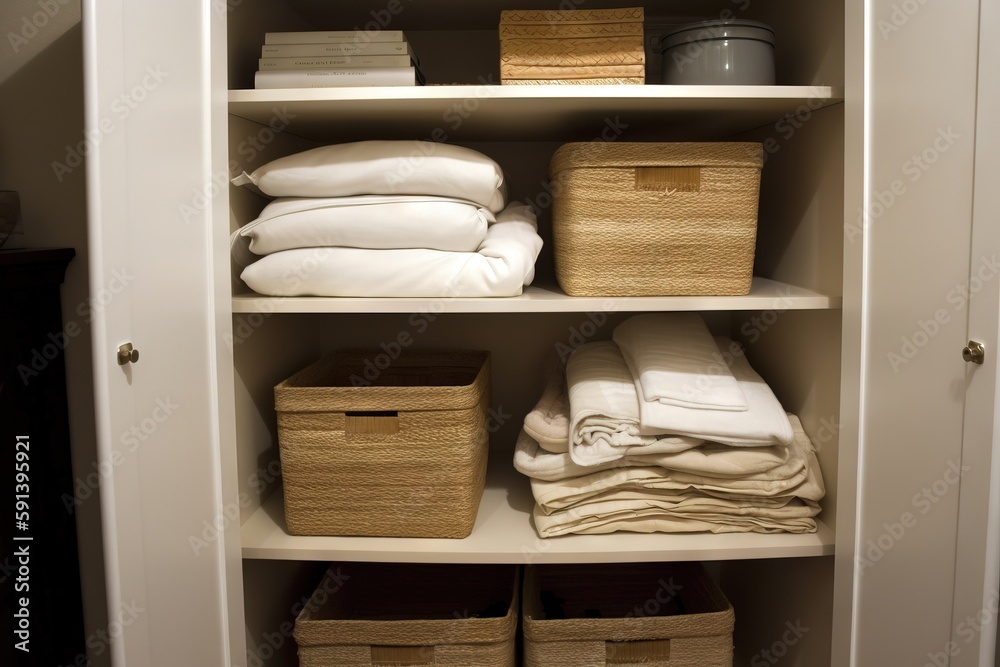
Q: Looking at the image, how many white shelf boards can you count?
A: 3